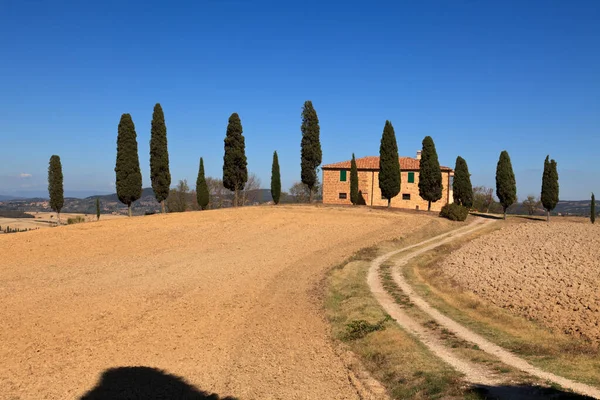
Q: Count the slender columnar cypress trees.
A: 15